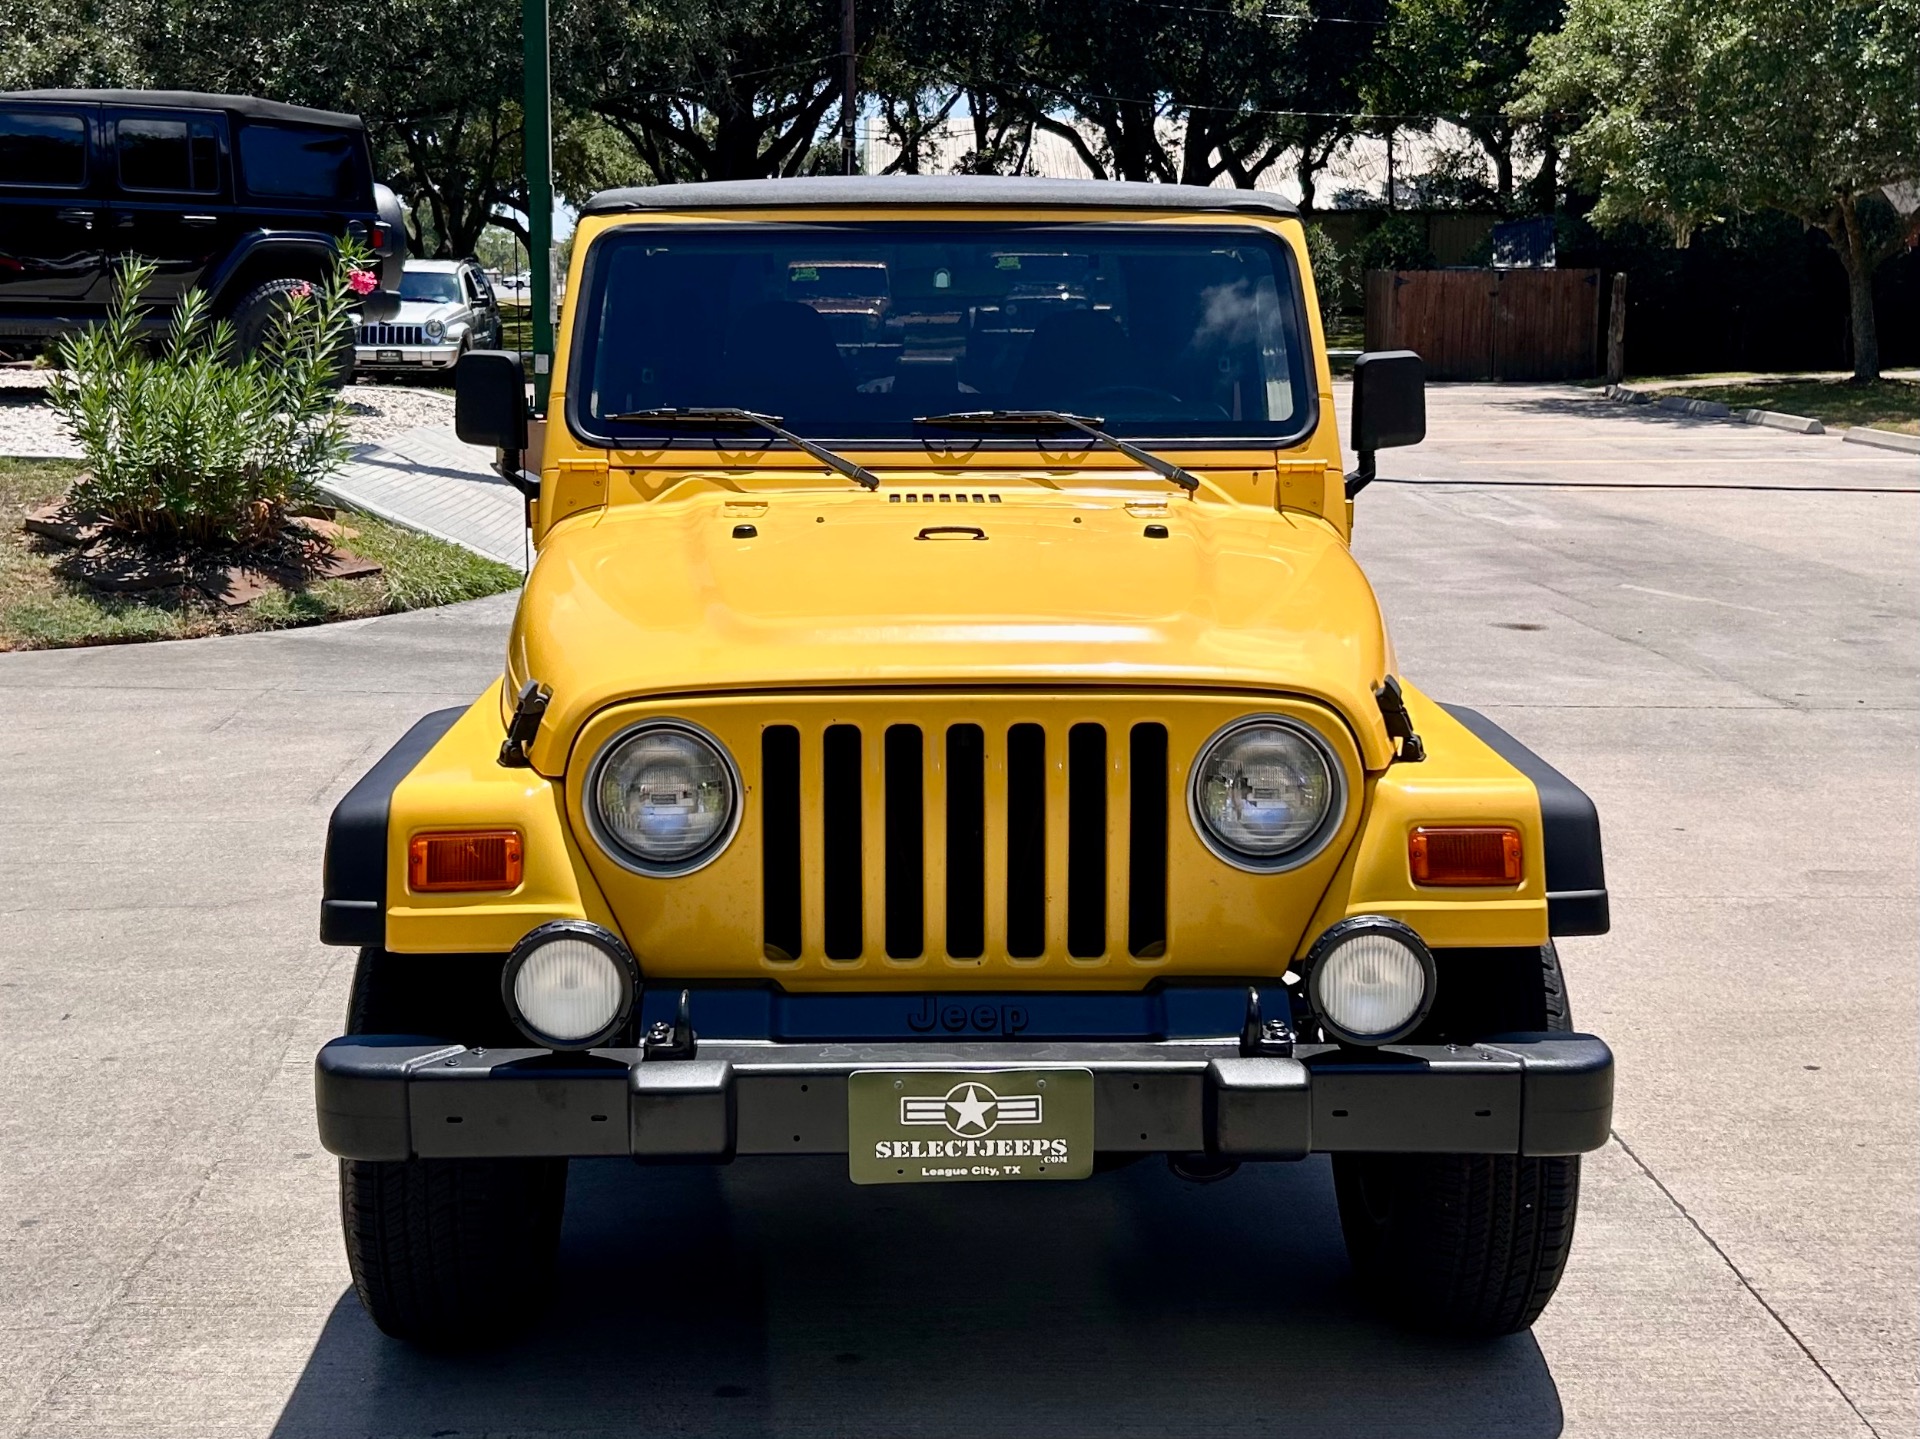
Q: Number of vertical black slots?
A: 7